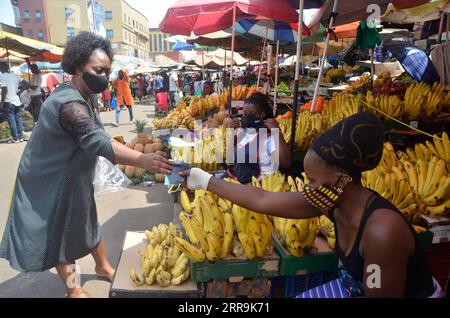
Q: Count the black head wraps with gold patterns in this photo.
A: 1